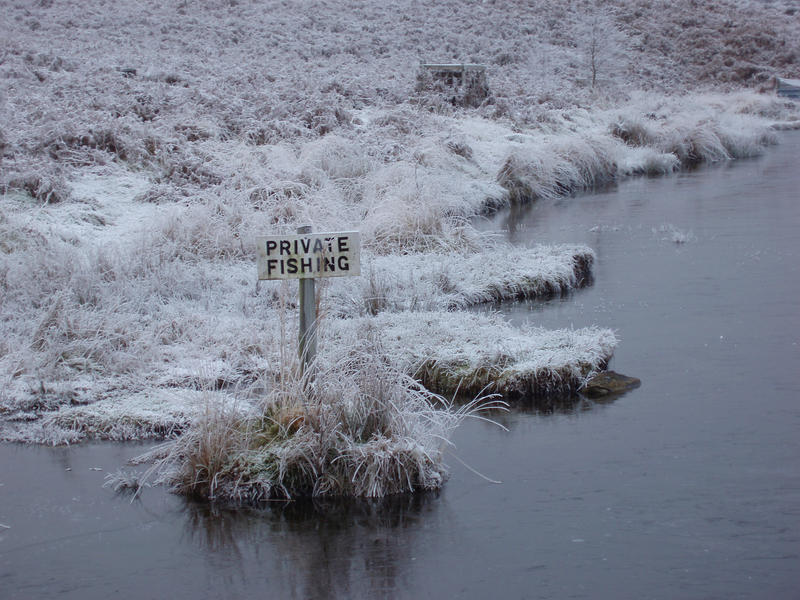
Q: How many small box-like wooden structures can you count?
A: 1